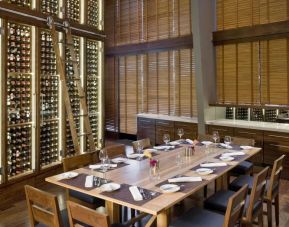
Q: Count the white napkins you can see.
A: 10